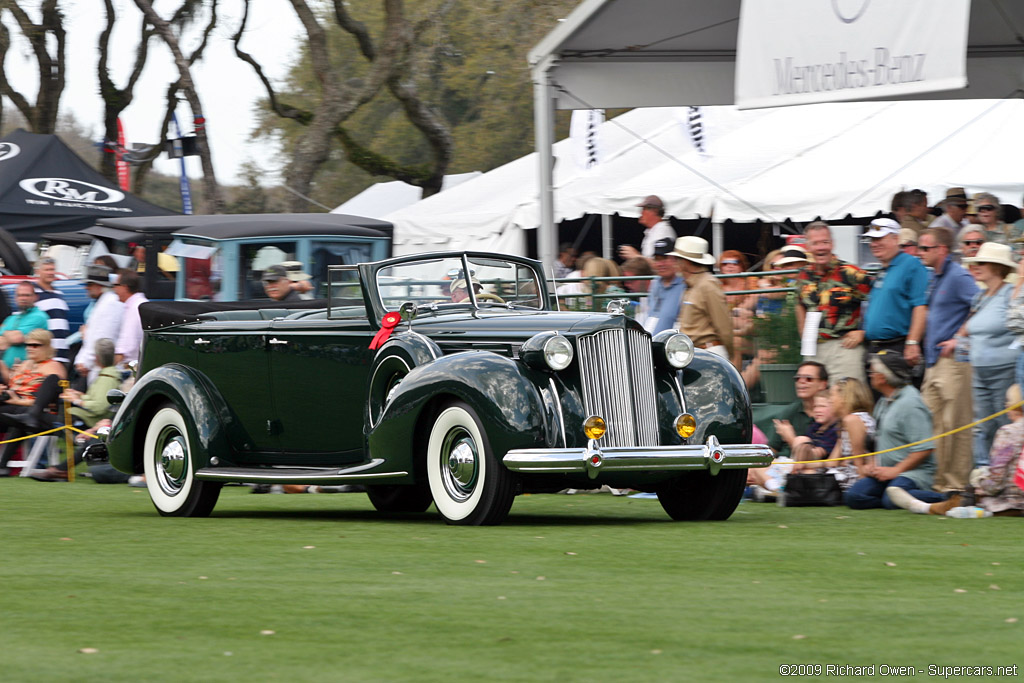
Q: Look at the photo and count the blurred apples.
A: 0